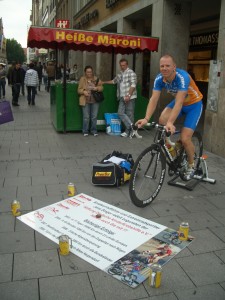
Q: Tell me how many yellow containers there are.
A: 5